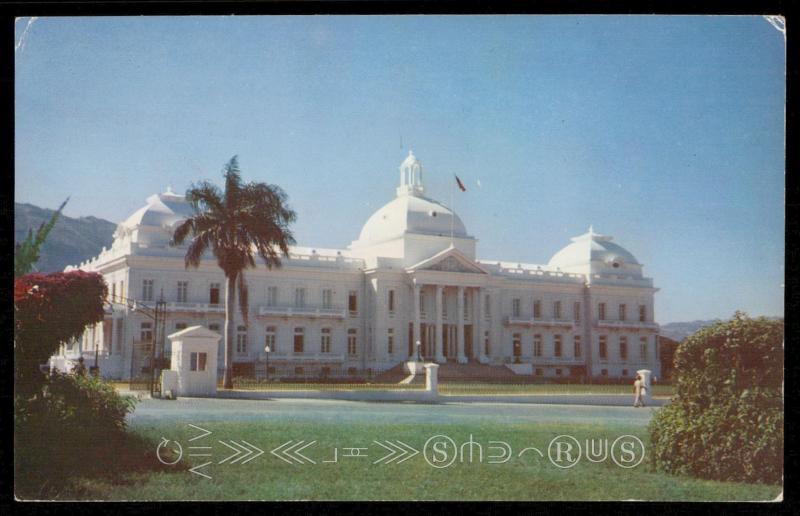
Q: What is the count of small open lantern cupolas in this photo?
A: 1